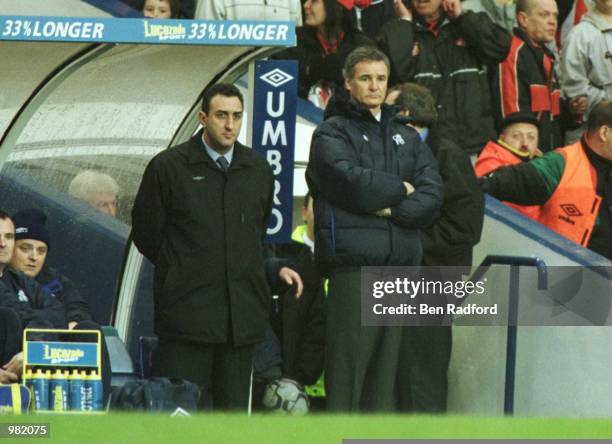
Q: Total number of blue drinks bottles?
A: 8